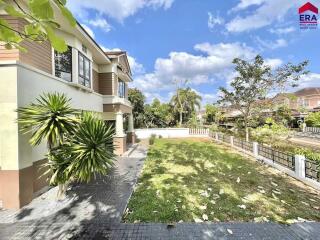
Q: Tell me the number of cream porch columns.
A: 2